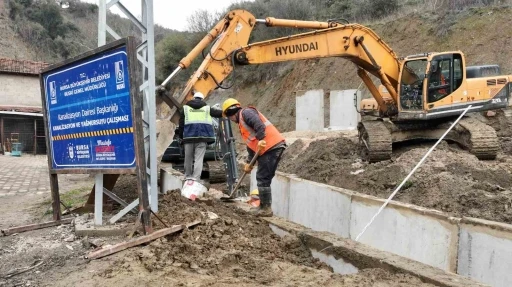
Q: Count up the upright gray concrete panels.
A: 2